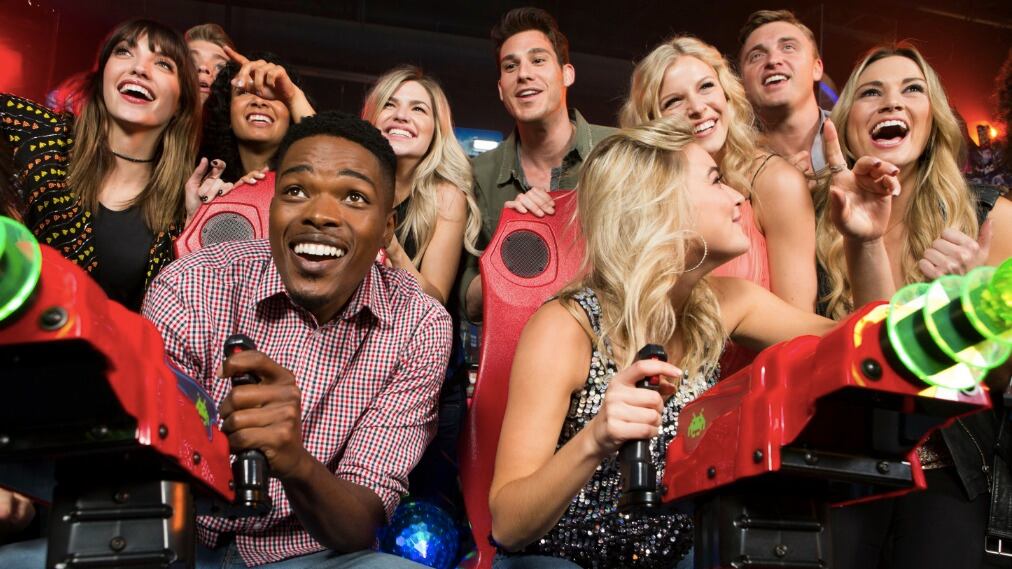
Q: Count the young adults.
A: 10